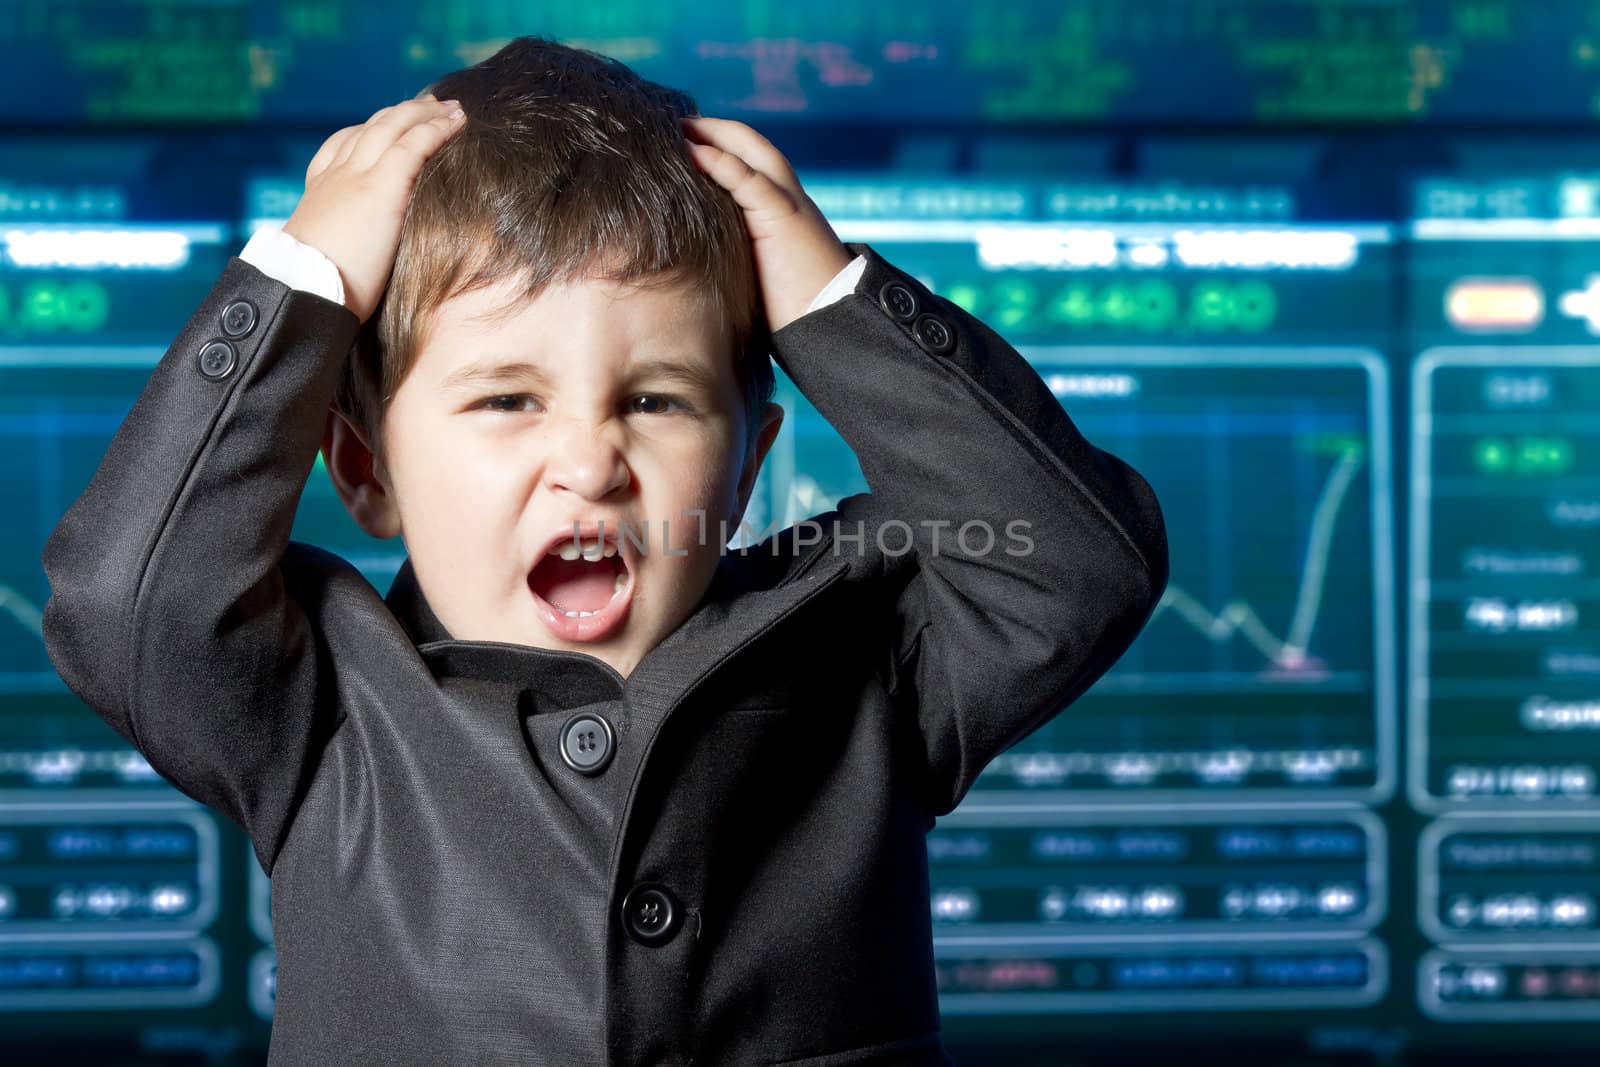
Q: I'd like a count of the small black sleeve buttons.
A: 4